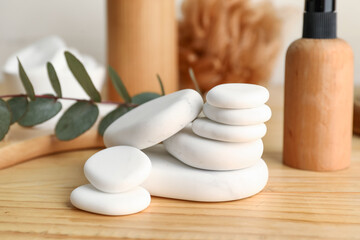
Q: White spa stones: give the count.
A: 8